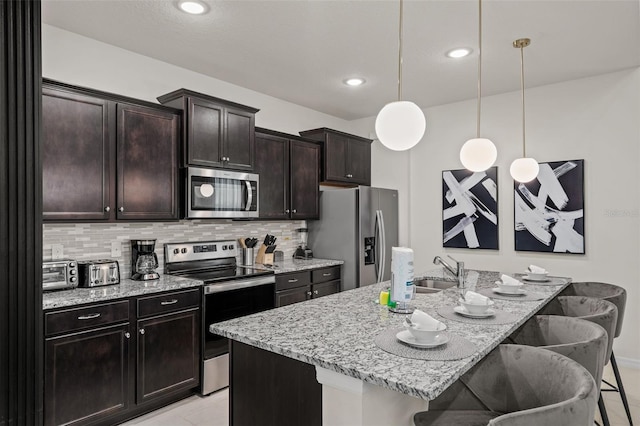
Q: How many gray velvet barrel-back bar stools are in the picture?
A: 4